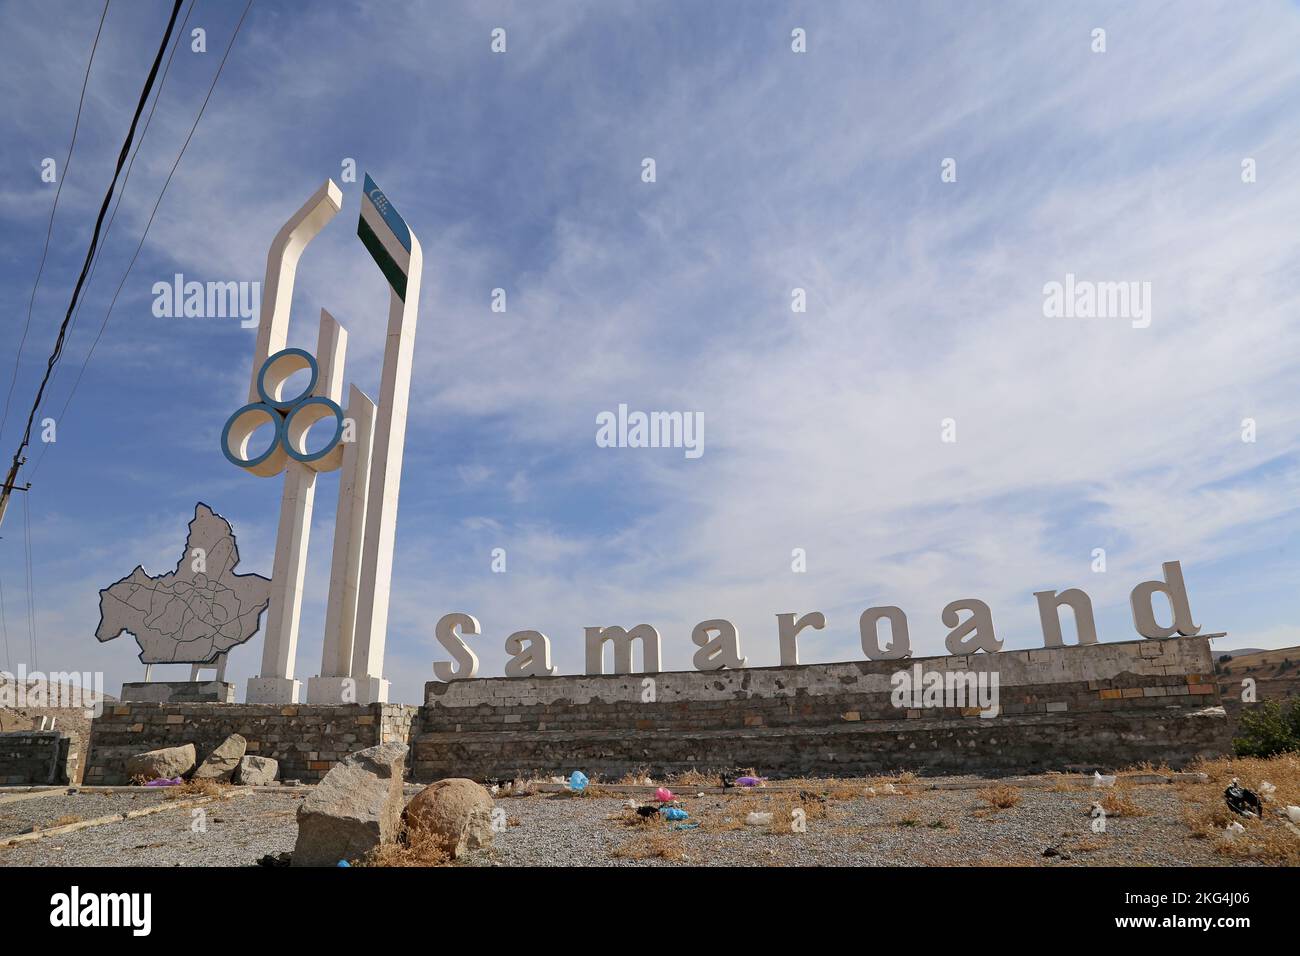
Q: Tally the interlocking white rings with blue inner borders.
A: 3